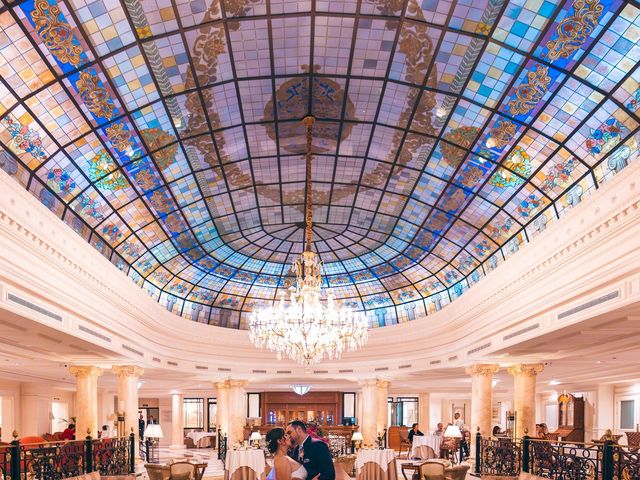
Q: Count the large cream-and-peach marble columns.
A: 8